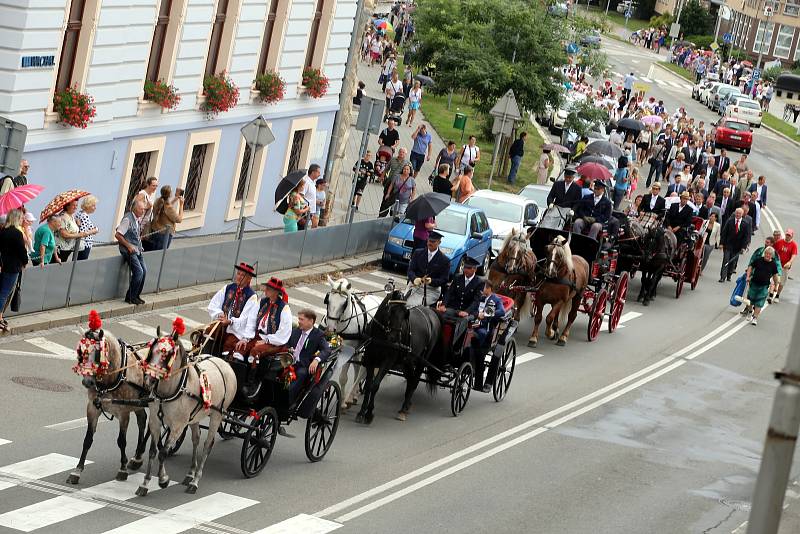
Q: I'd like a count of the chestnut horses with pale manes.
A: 2